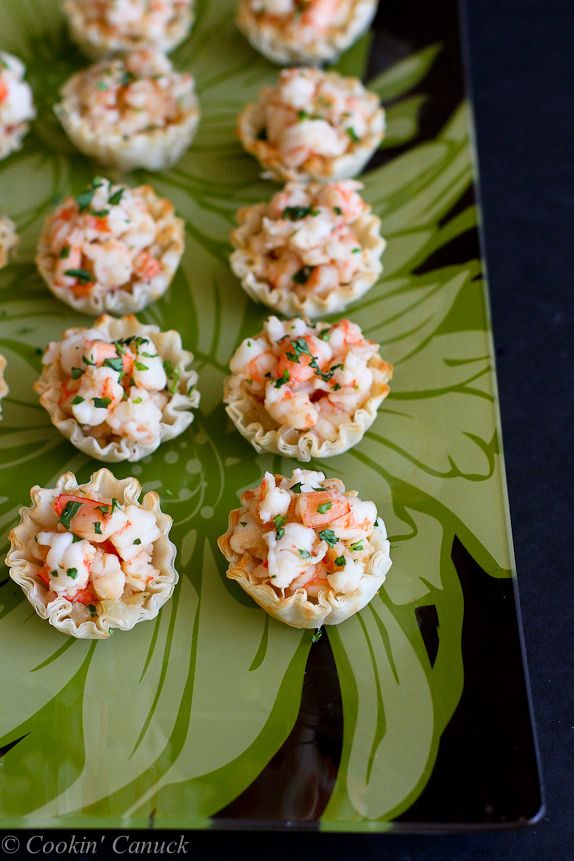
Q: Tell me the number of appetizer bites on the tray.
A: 13